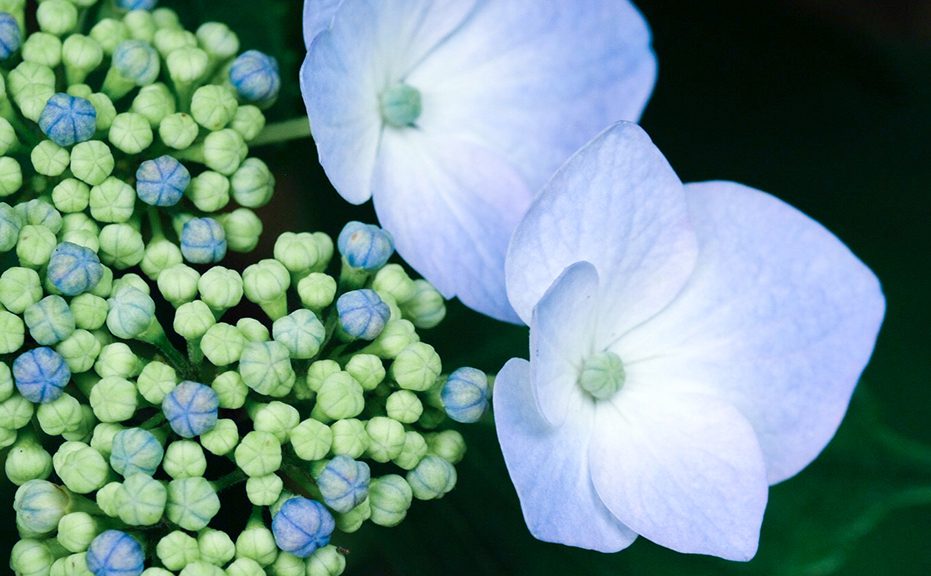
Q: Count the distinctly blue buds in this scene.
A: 15